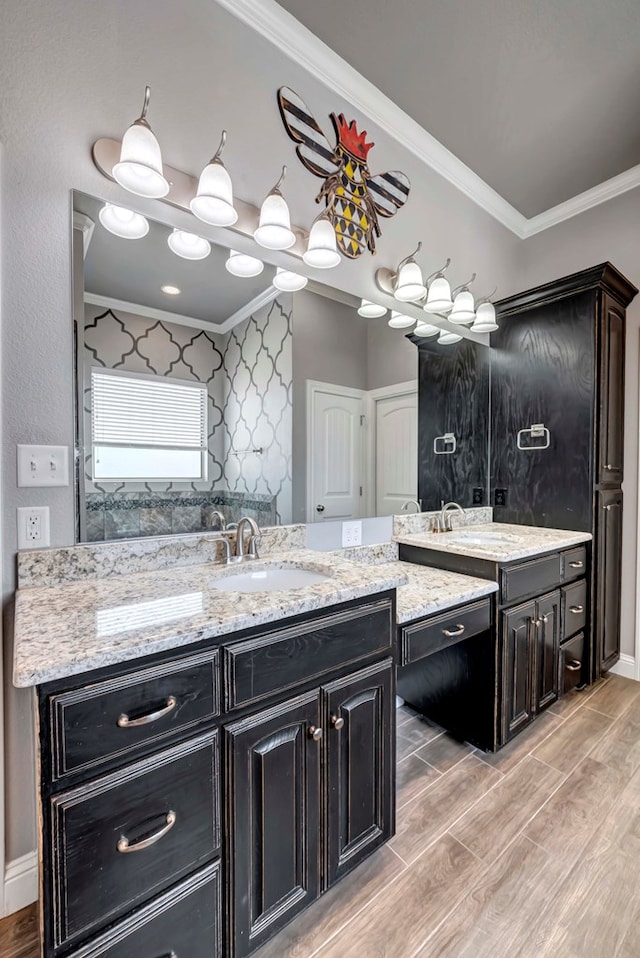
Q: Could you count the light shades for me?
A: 8